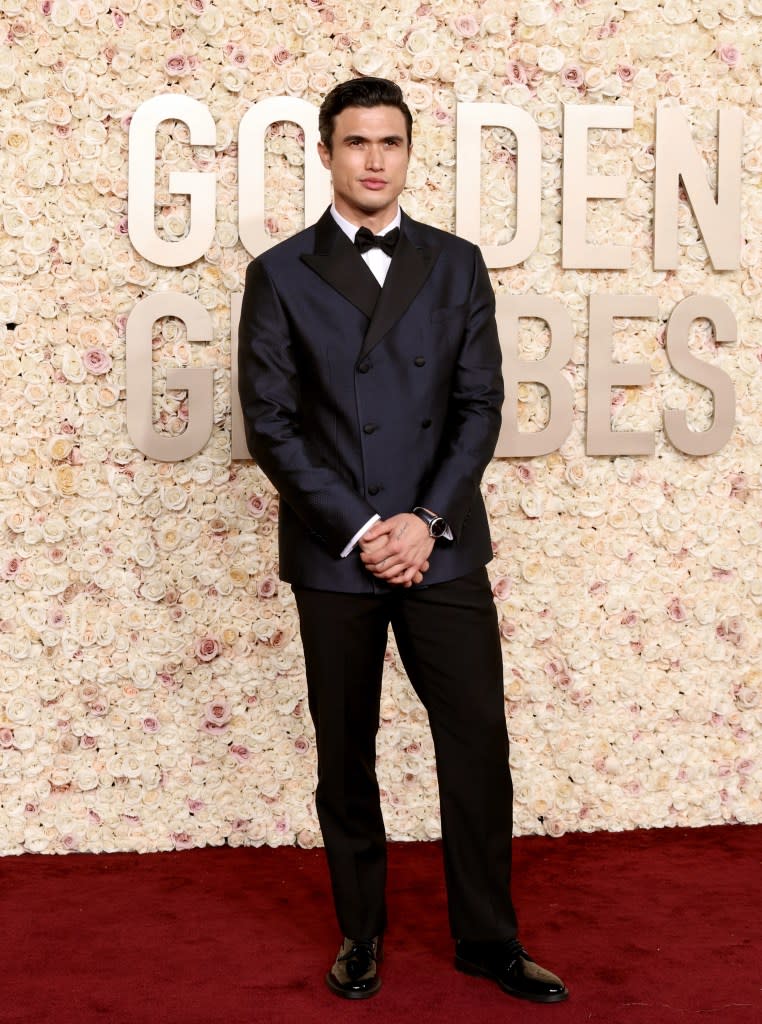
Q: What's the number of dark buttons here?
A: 5